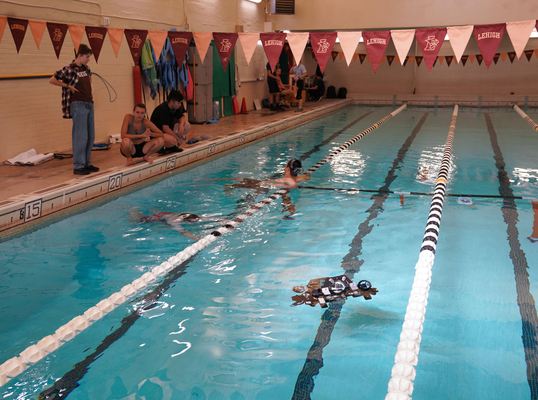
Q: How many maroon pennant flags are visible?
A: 11